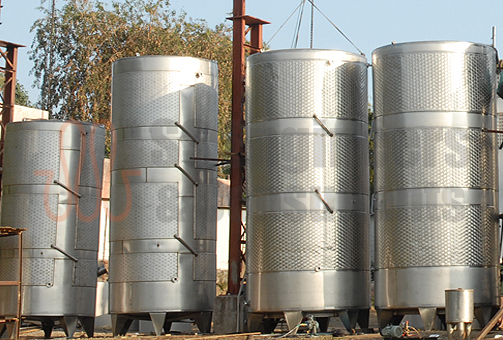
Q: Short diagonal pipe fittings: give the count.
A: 7